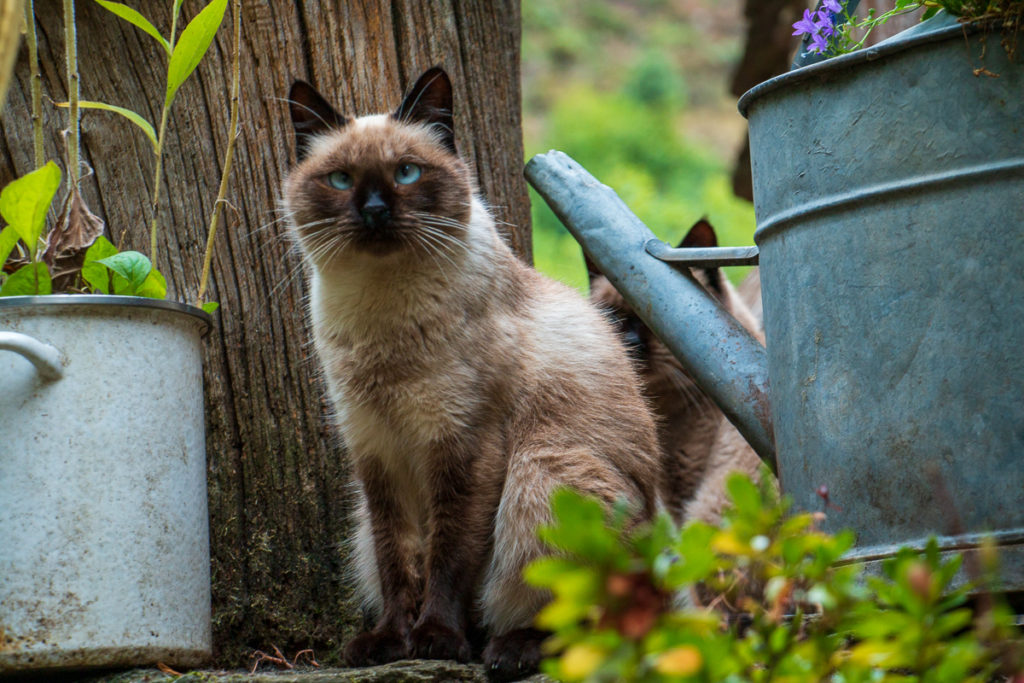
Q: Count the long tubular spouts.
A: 1